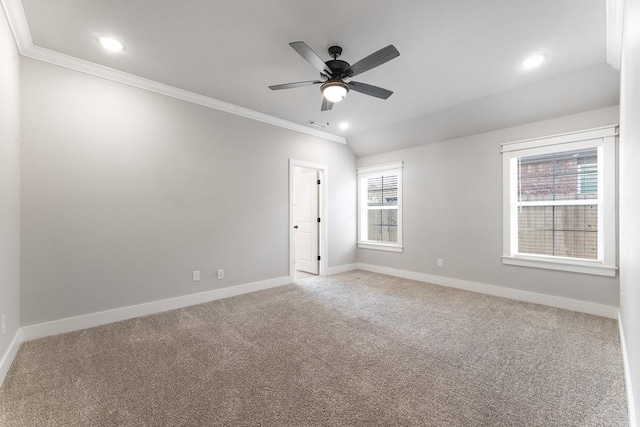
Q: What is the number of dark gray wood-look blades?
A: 5